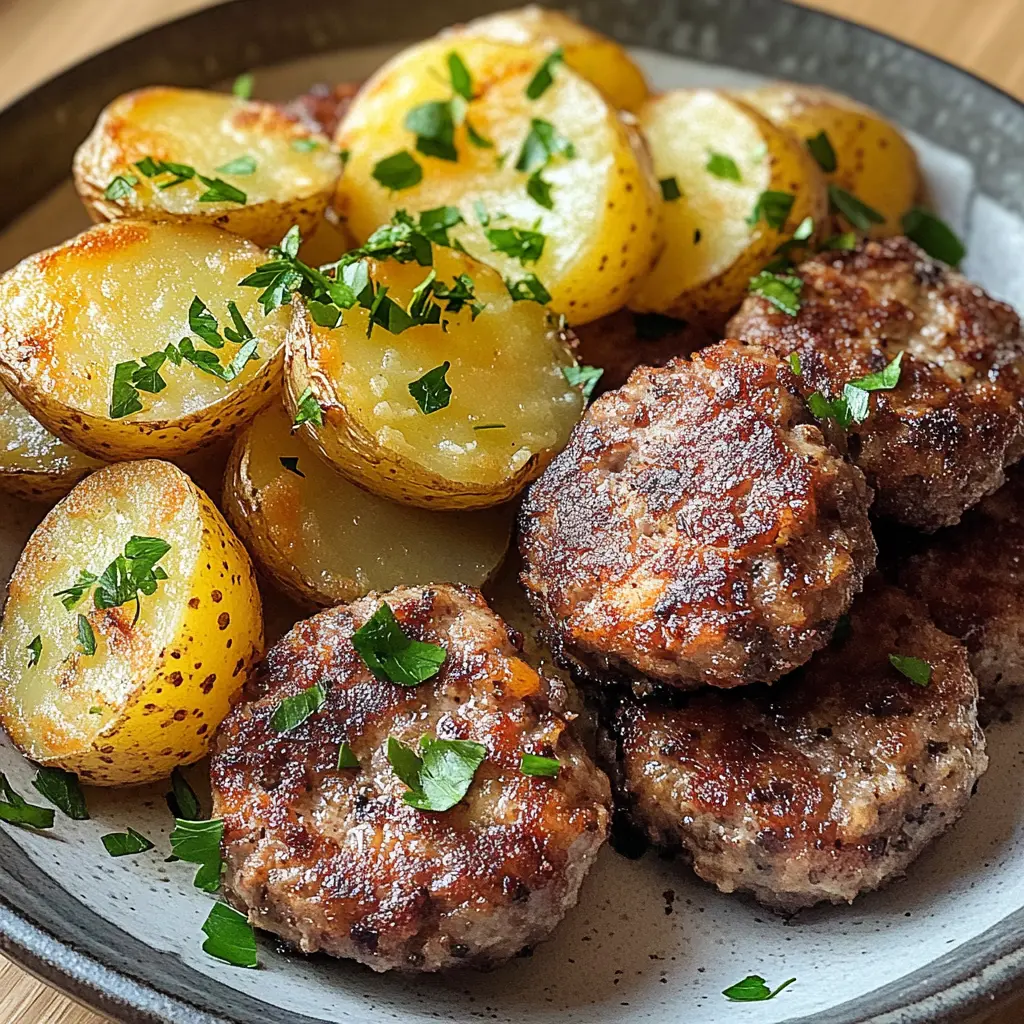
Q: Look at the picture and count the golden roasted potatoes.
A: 10